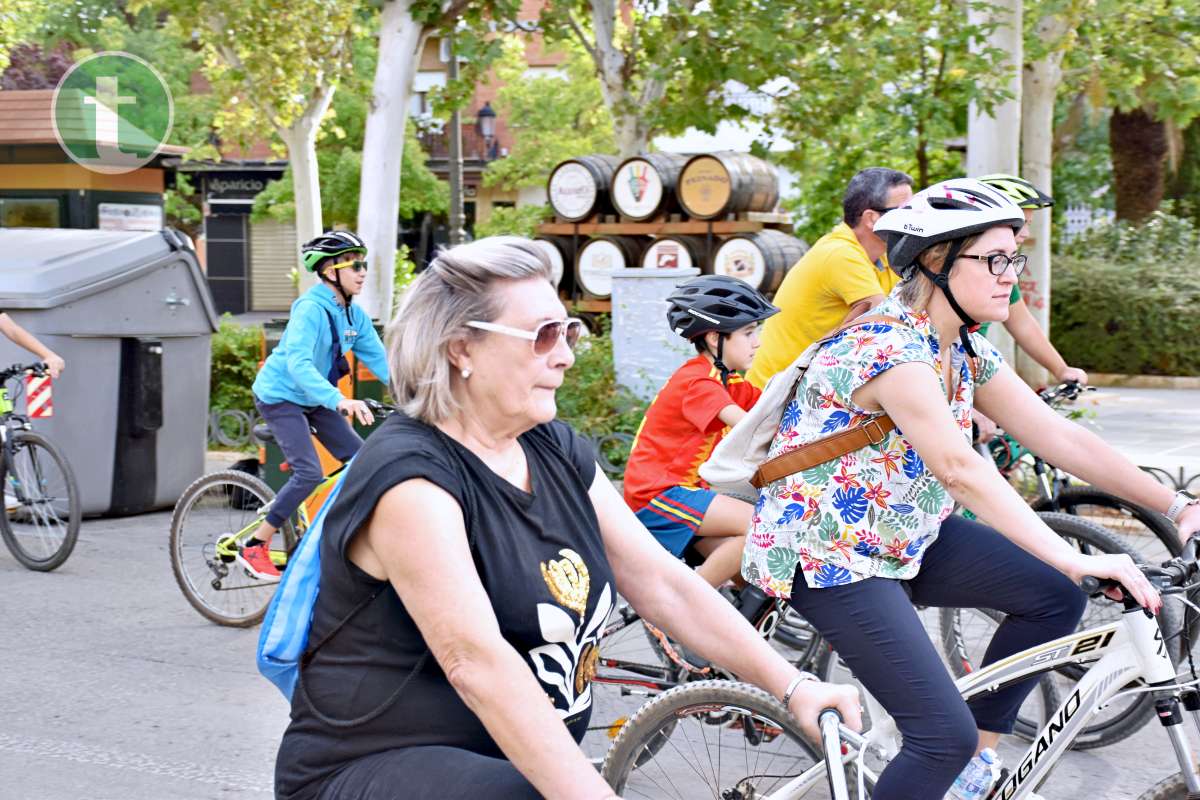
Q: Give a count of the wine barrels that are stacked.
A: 7